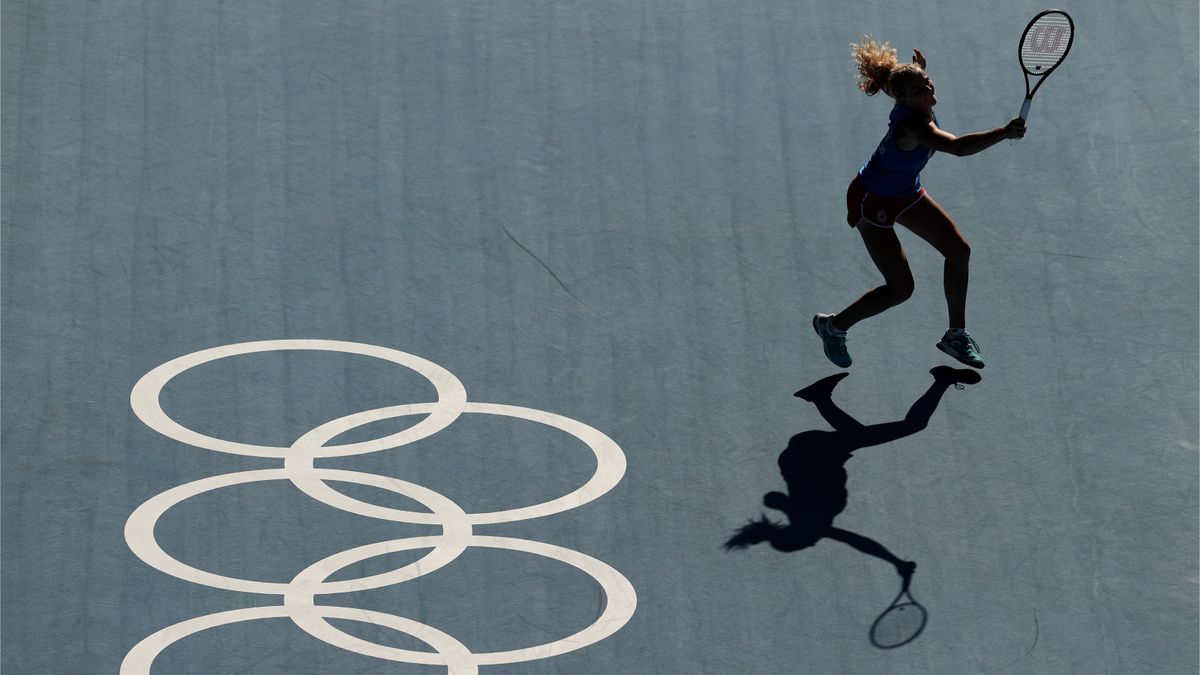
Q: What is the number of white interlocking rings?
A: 5